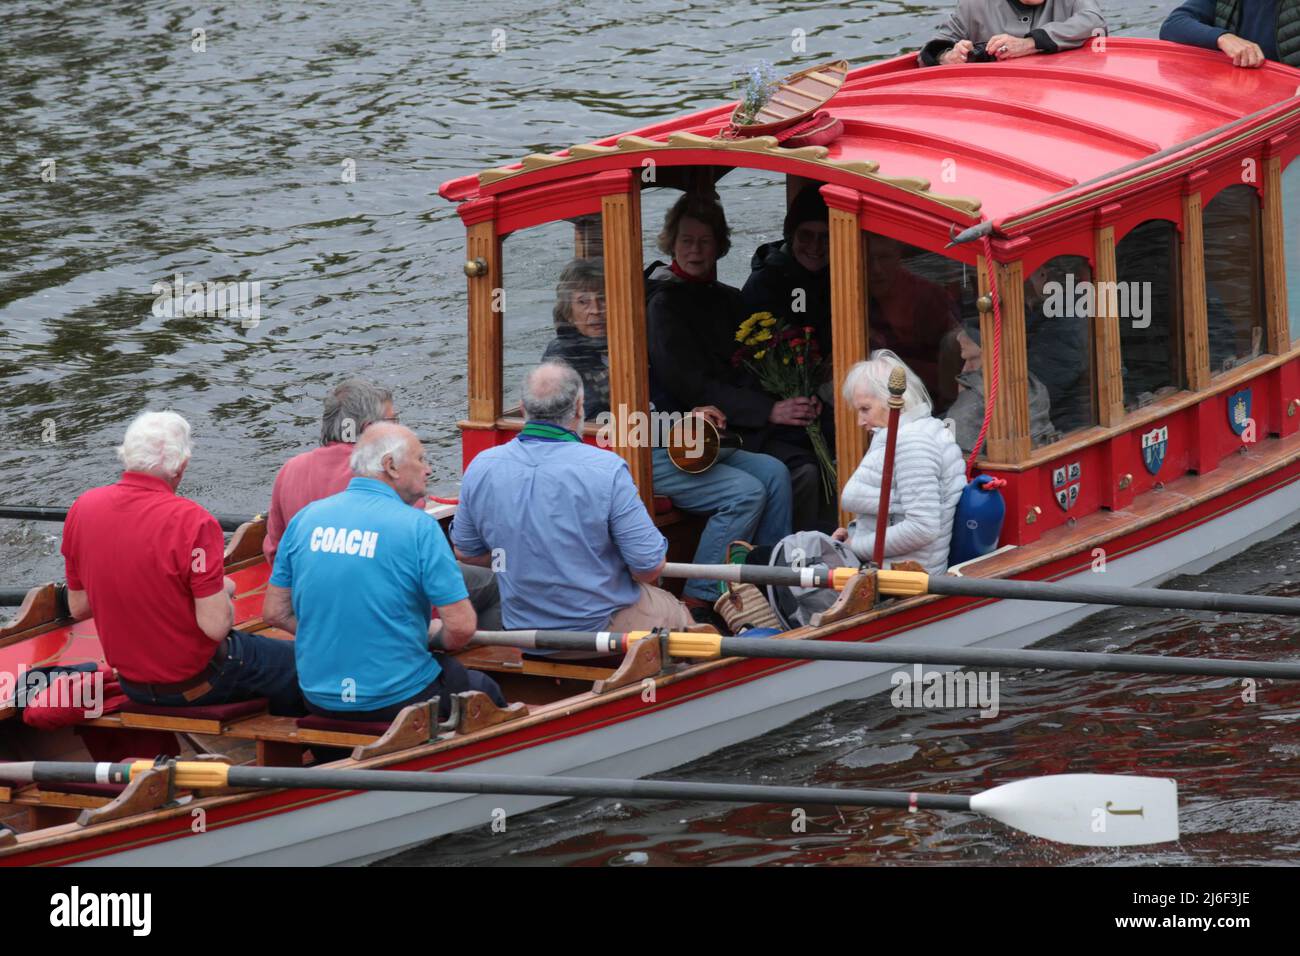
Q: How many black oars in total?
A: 5